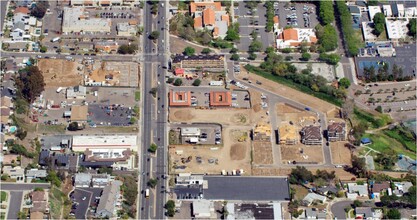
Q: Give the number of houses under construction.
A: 4